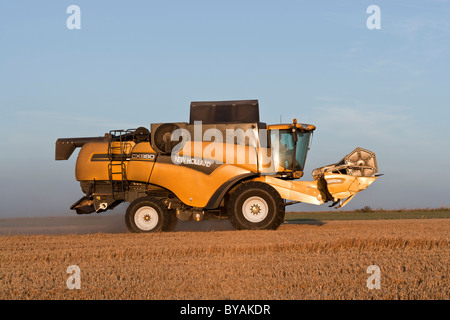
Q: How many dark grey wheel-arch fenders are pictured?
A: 1